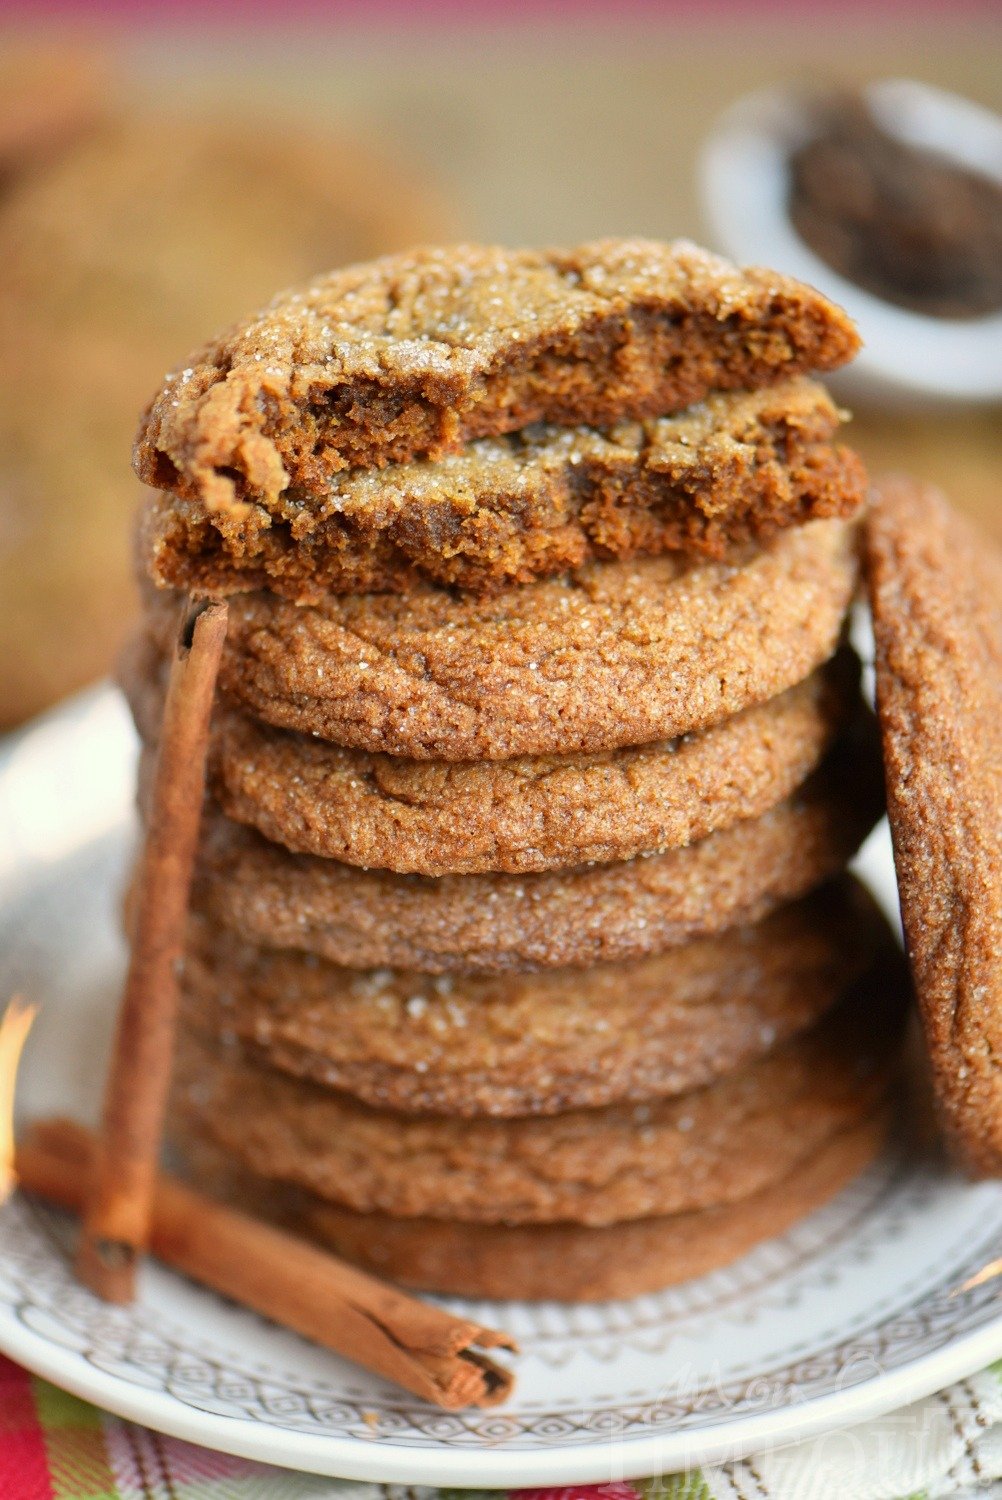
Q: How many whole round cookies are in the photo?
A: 7